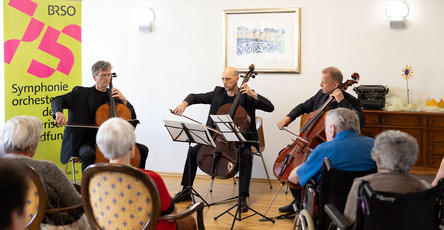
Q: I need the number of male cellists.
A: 3